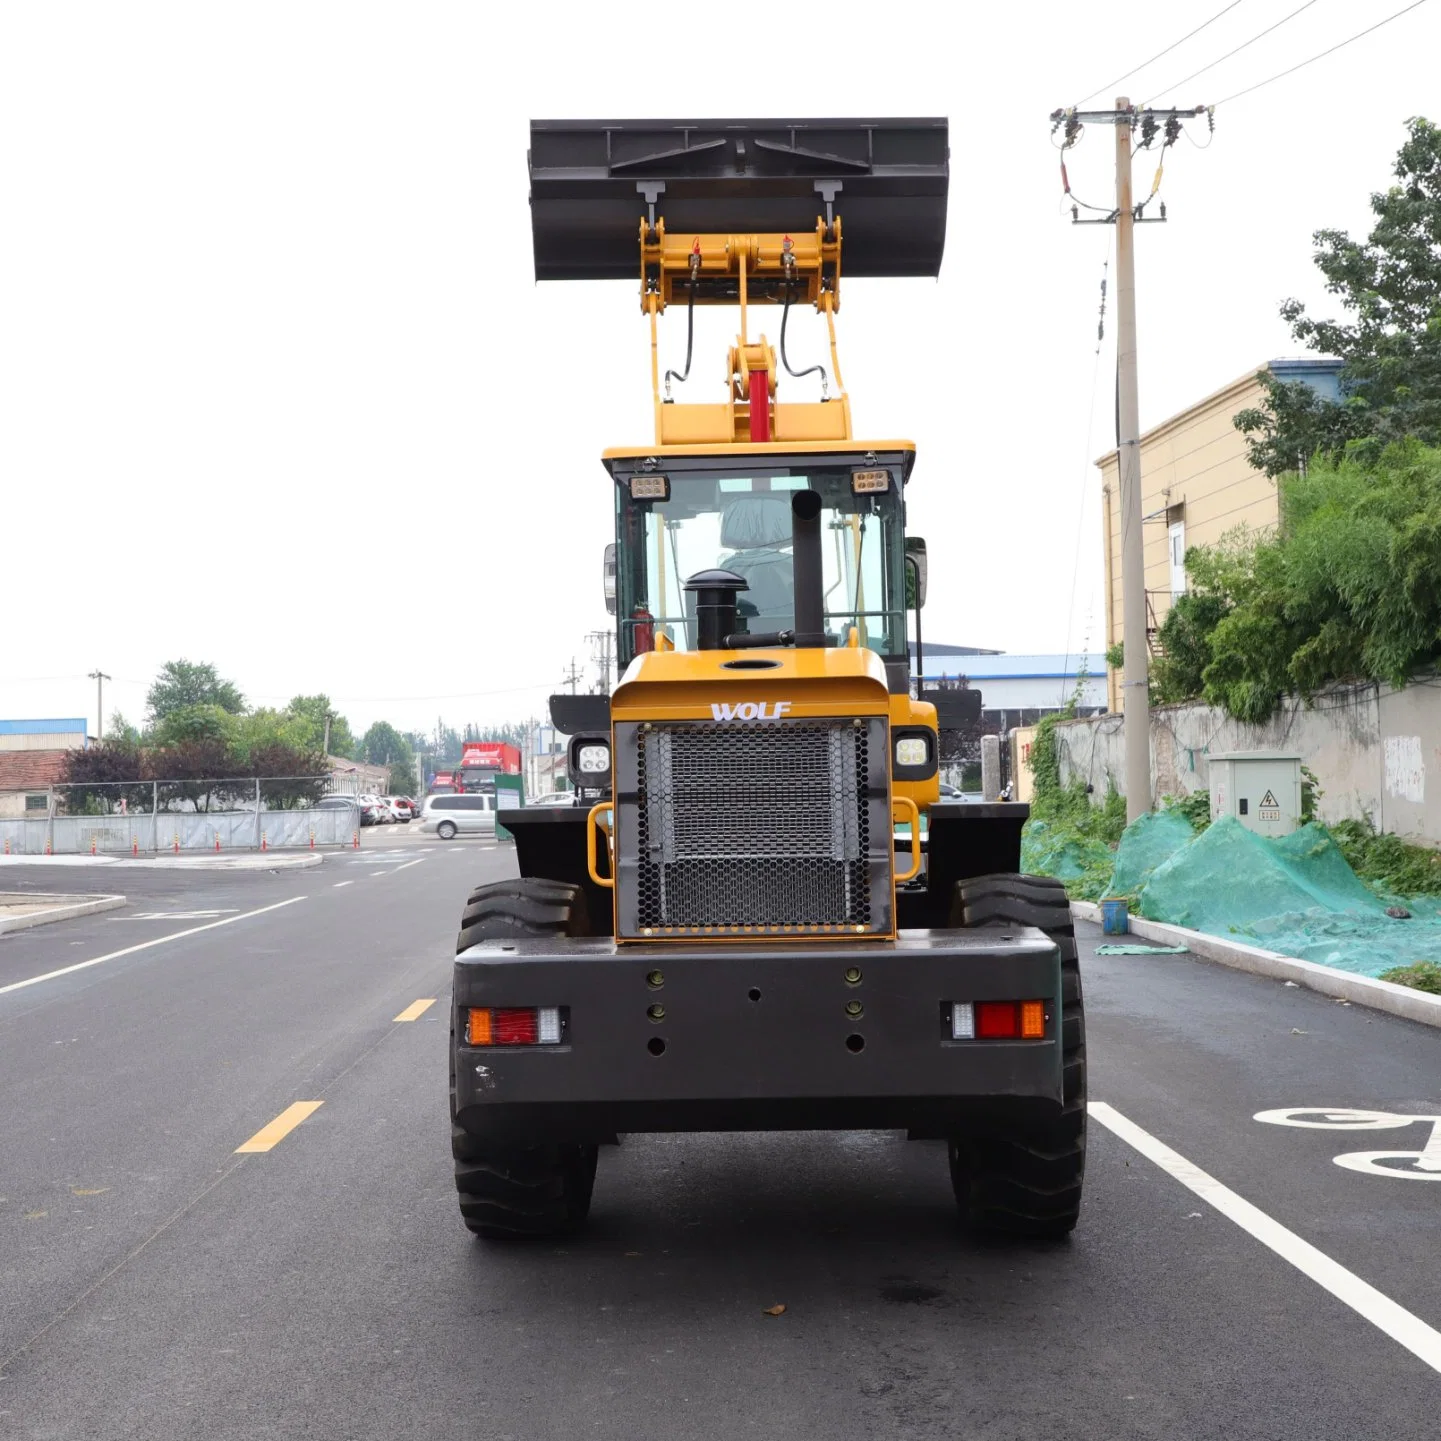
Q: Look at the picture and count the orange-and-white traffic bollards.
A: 9